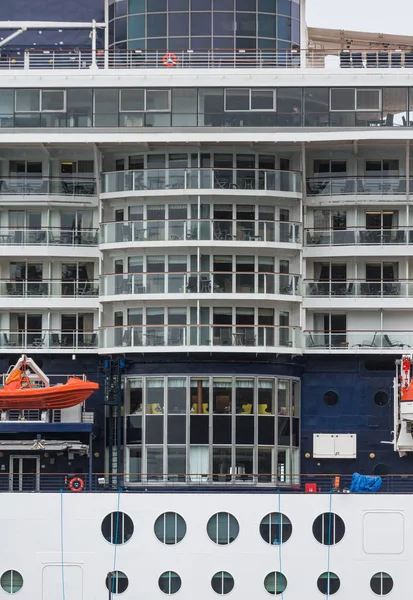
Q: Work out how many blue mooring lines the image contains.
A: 4